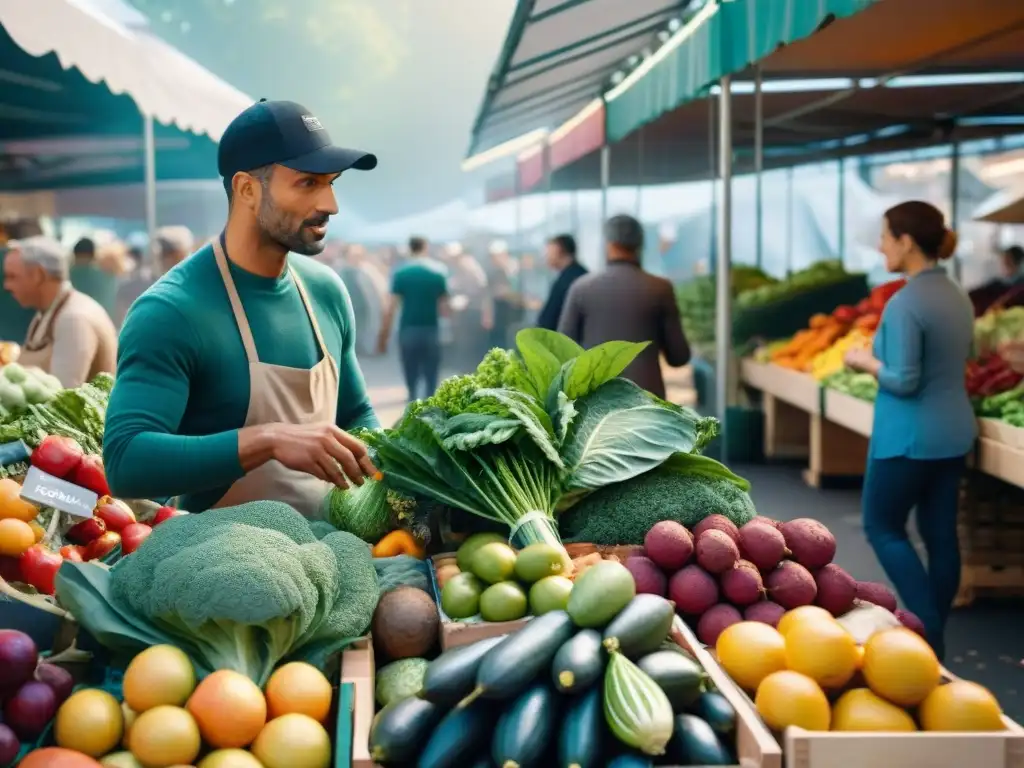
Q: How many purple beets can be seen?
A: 15